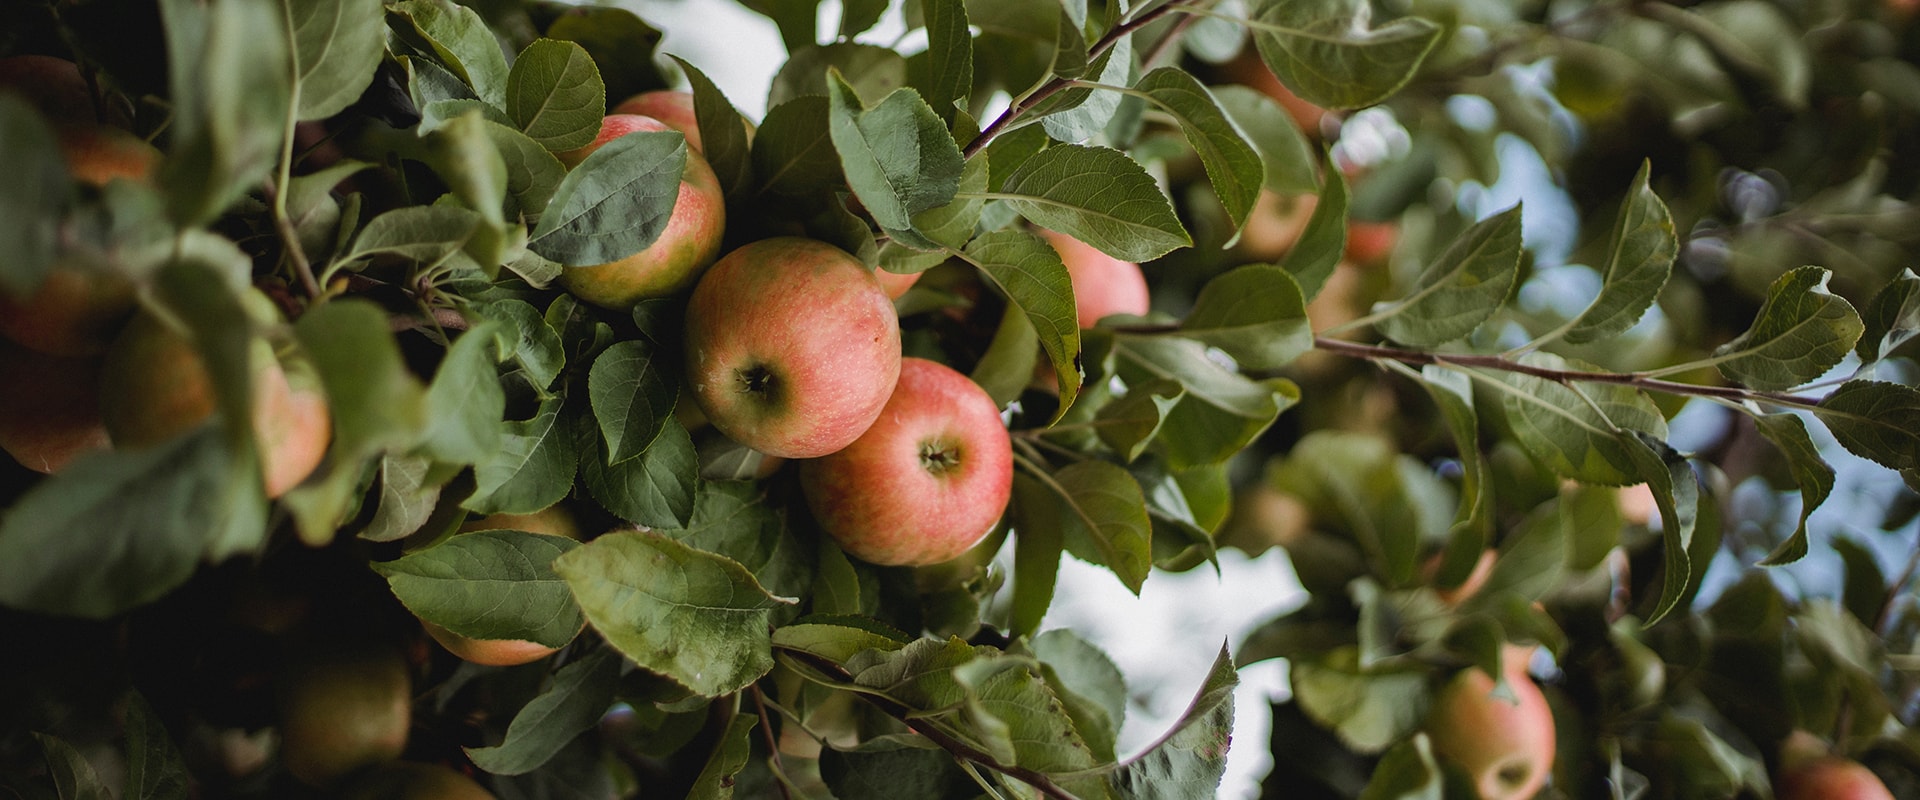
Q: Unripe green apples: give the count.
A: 0